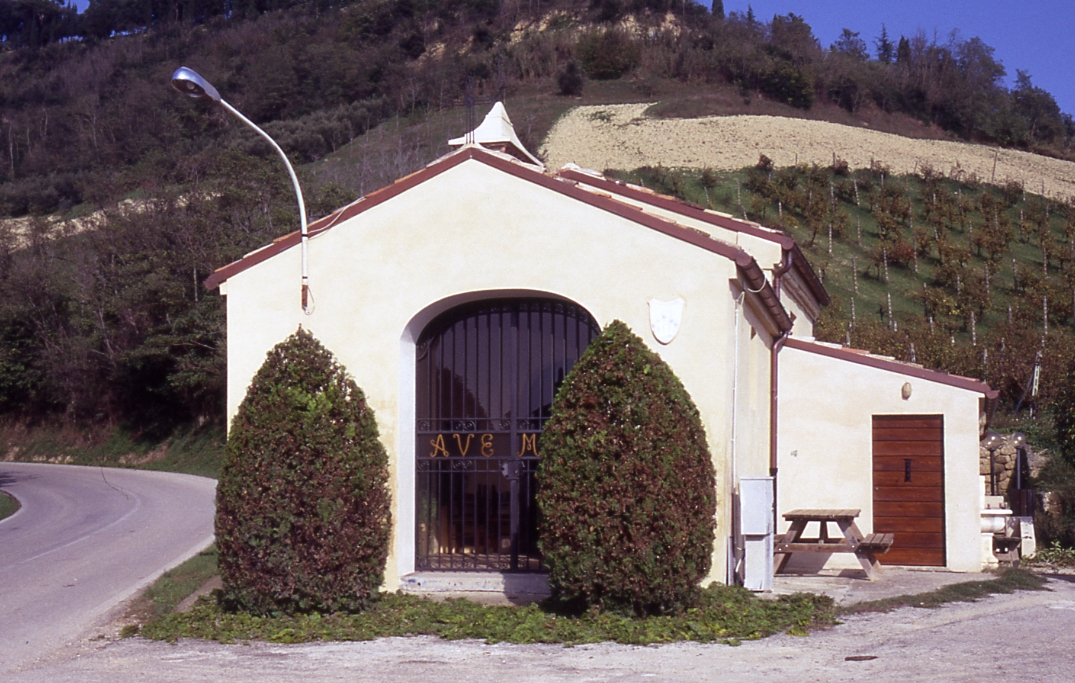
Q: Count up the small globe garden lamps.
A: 2